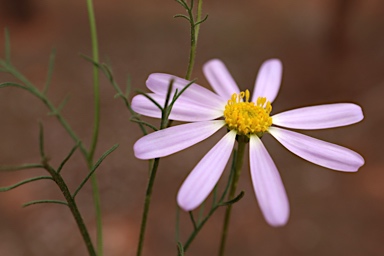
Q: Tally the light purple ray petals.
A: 9